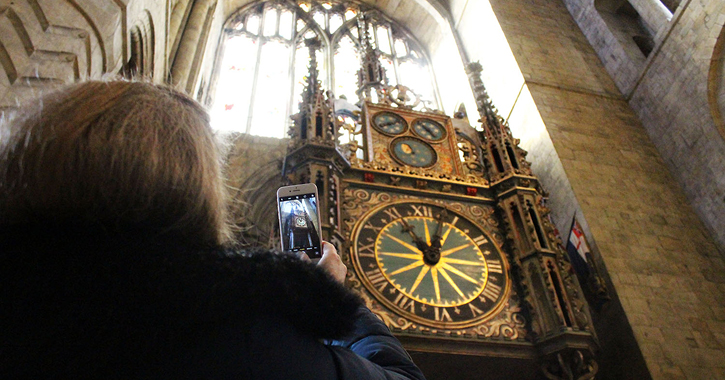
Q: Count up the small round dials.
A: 3